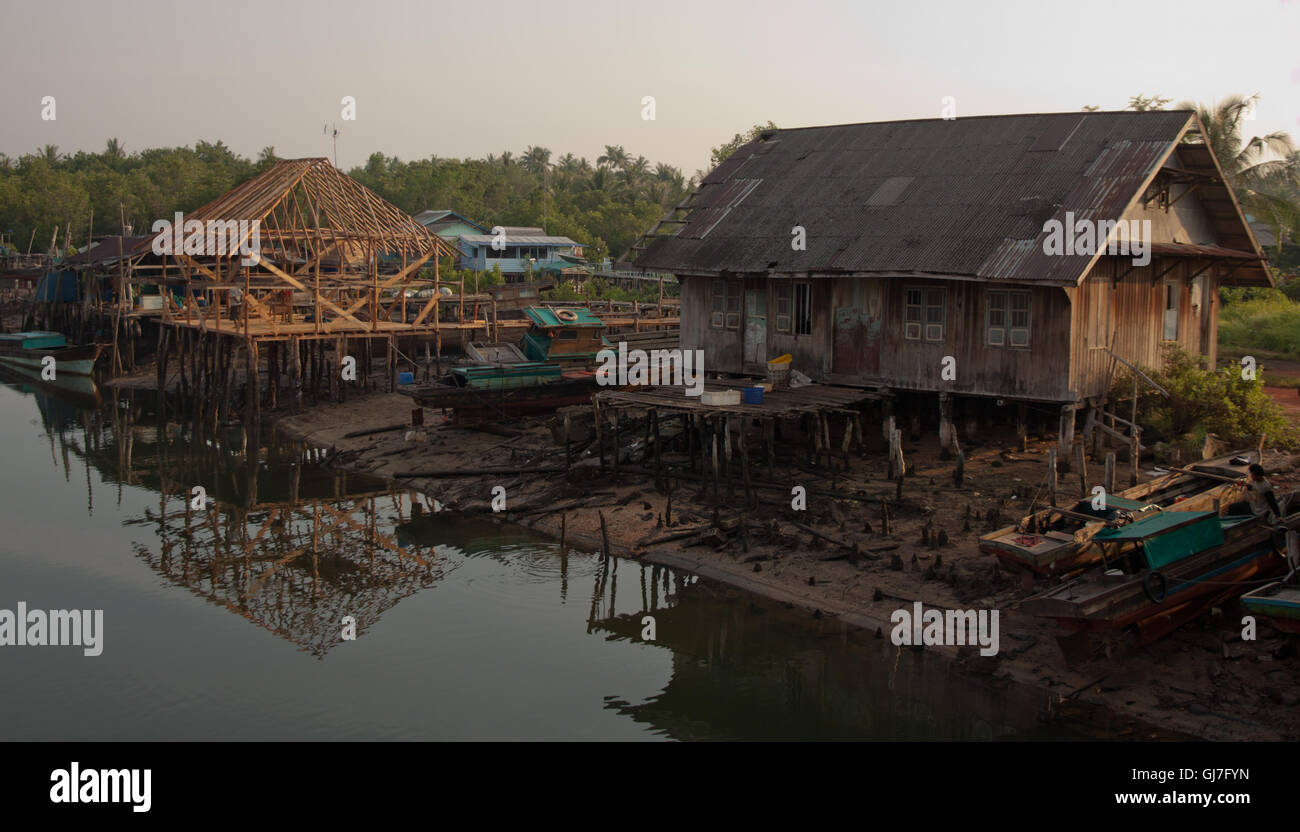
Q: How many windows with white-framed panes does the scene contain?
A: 4